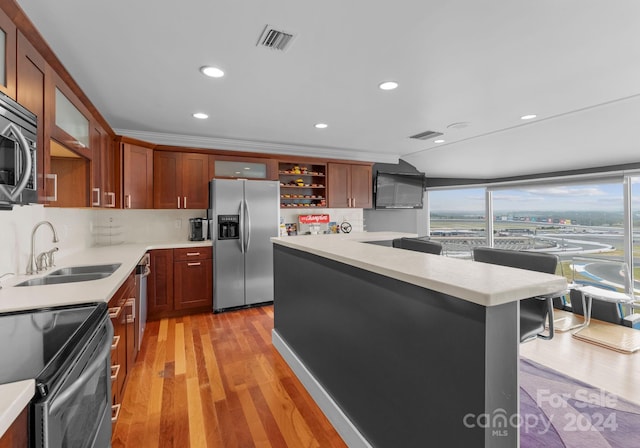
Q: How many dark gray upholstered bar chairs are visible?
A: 2